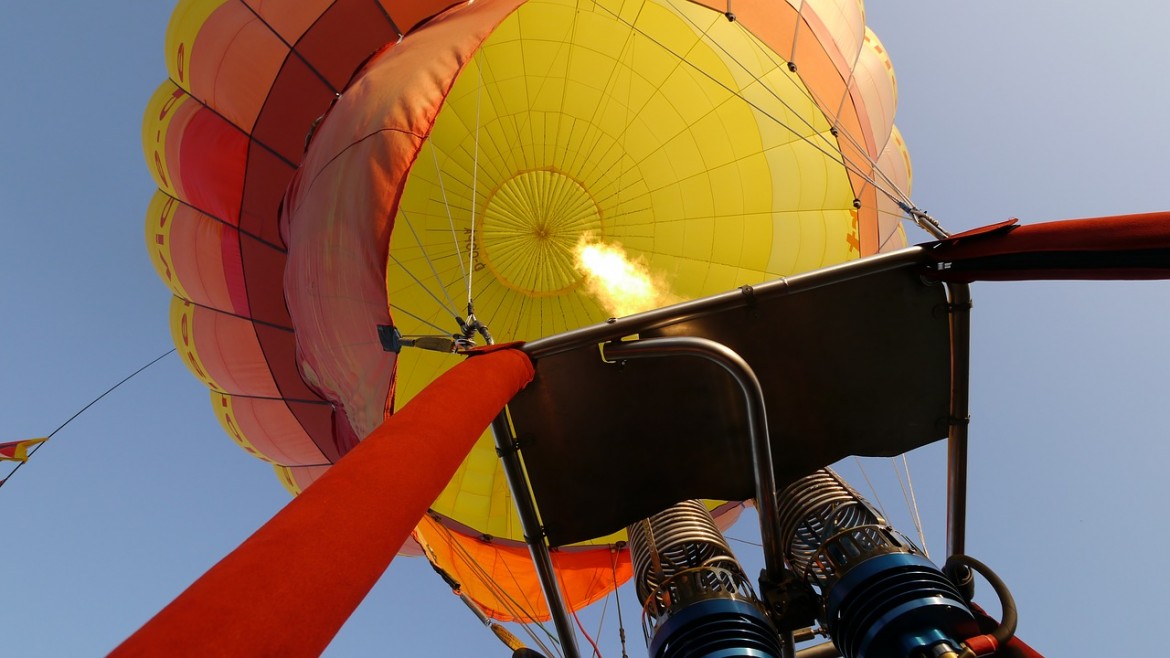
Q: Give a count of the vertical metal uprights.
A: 3